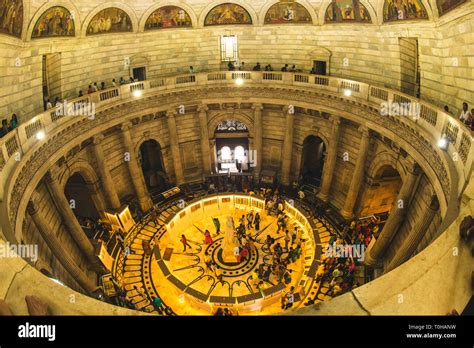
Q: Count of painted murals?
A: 9